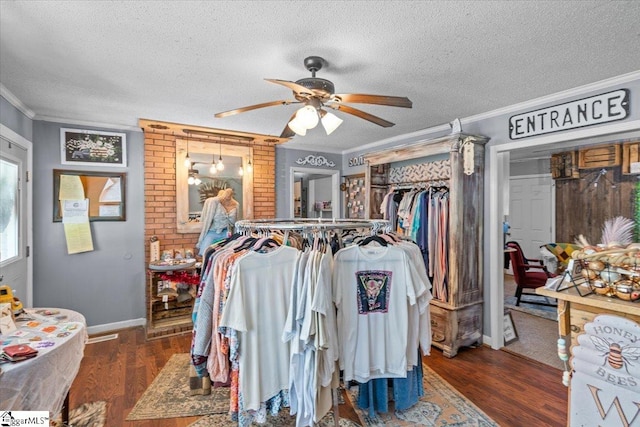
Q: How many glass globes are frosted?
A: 3